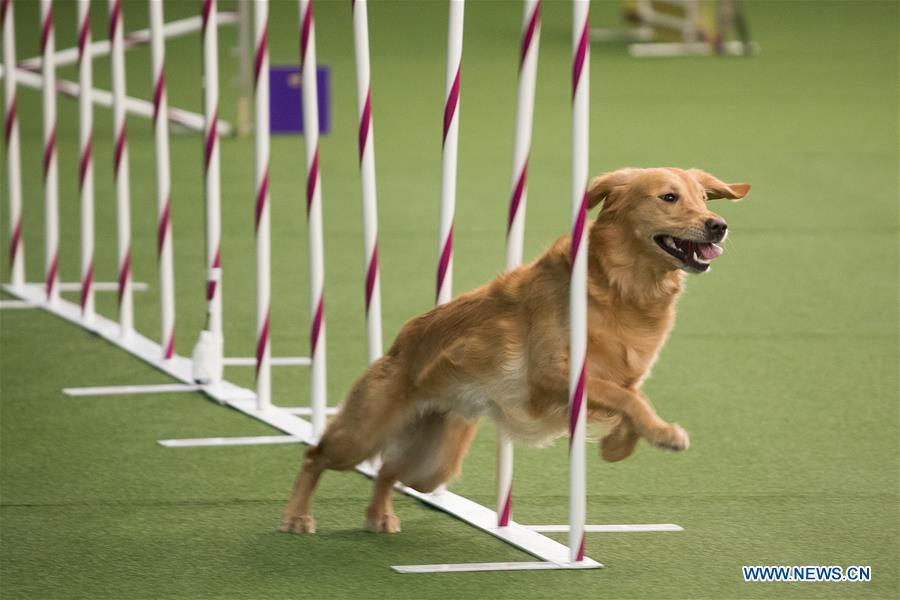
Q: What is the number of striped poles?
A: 12